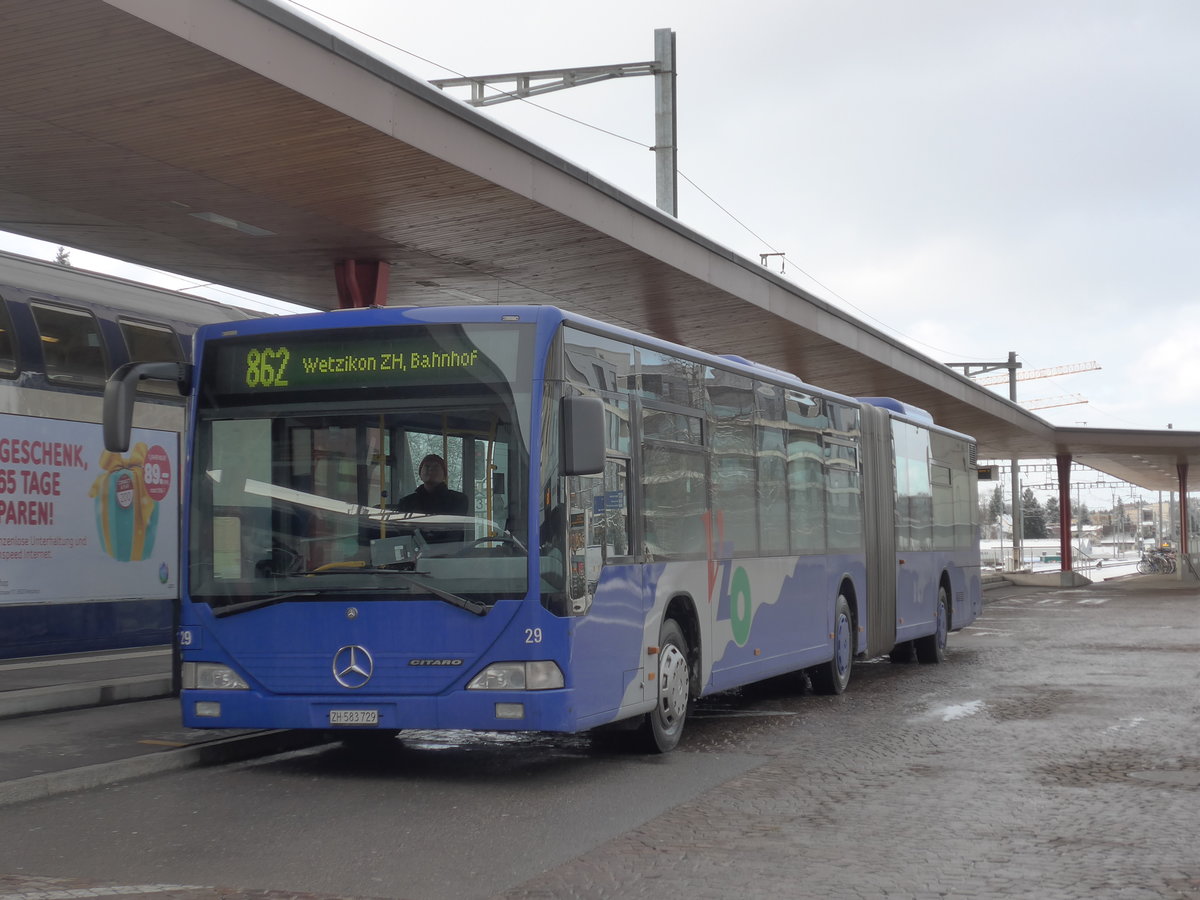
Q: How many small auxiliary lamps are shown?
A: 2